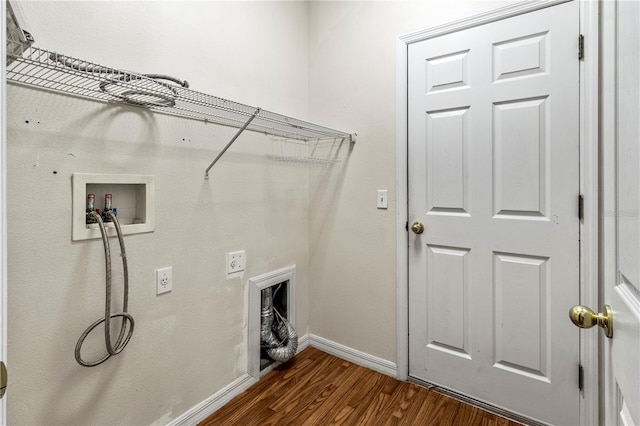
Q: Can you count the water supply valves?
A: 2